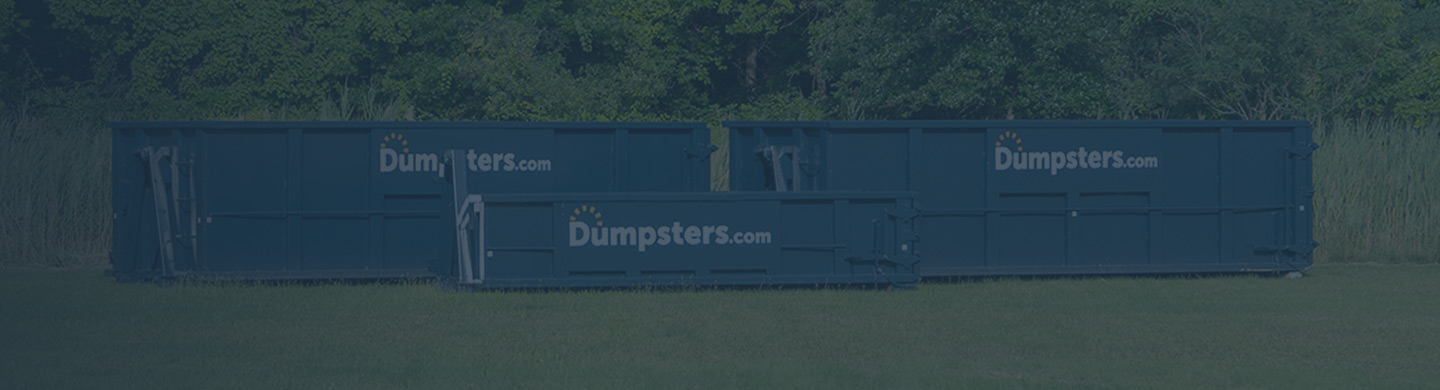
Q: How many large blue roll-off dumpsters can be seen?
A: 3